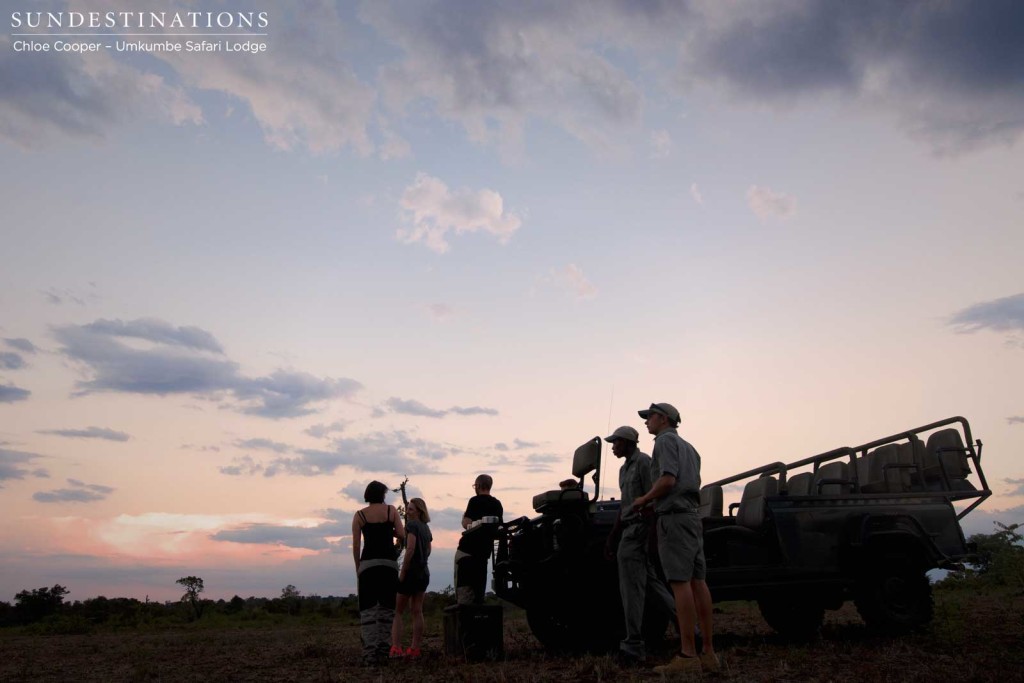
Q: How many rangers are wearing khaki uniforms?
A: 2